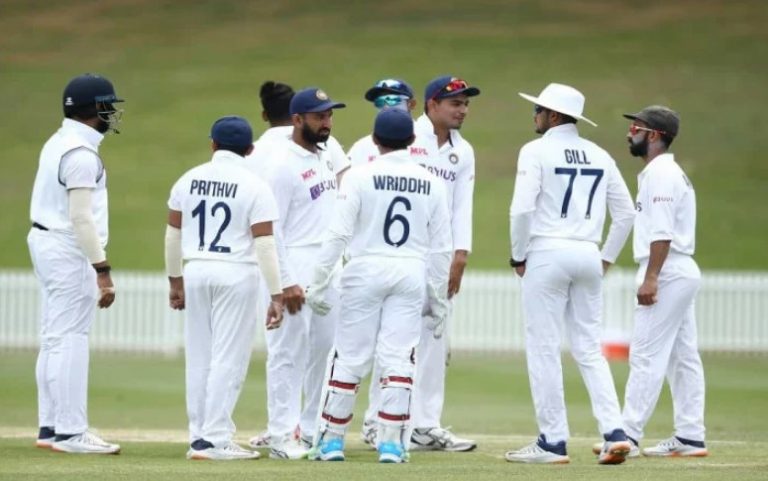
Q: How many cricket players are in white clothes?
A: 9